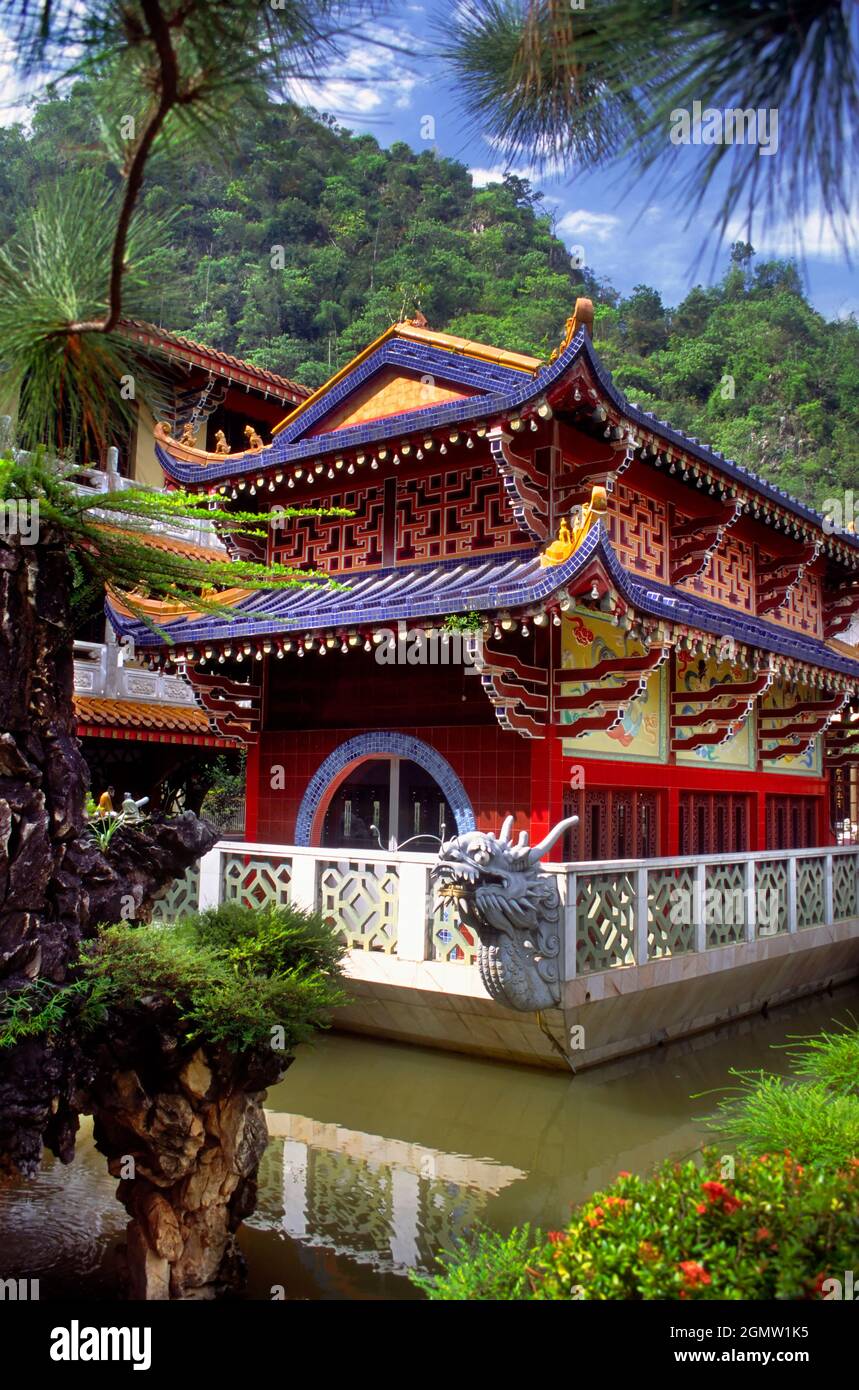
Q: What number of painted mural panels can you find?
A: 3